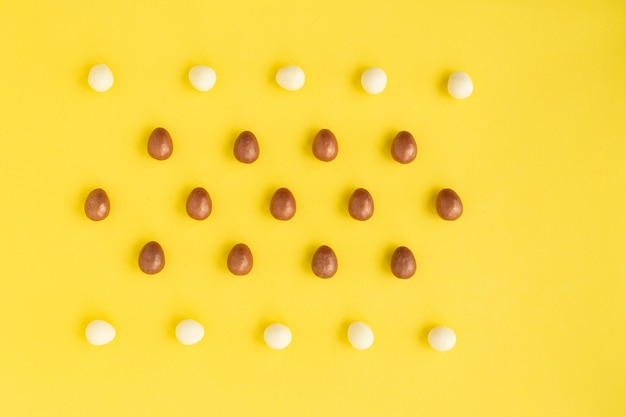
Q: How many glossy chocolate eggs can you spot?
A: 13